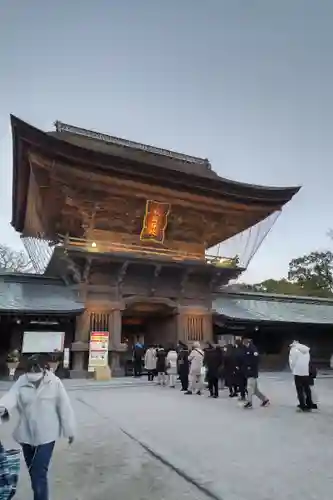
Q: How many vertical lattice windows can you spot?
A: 2